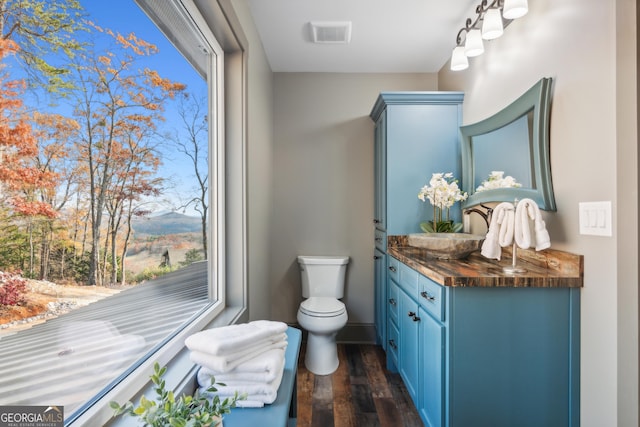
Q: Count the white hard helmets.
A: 0